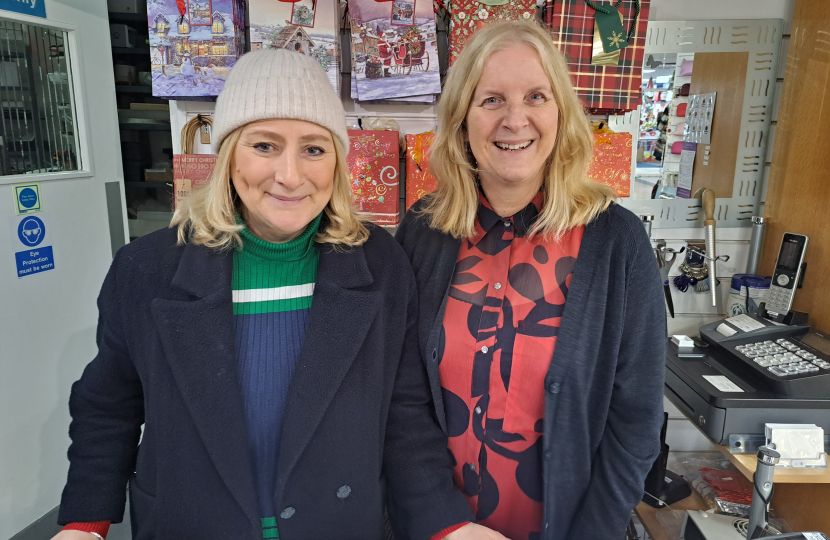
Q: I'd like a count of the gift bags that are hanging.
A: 9